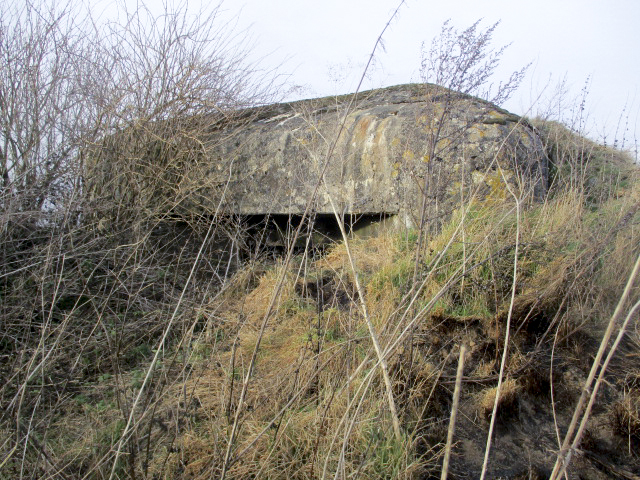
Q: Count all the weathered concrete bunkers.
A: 1